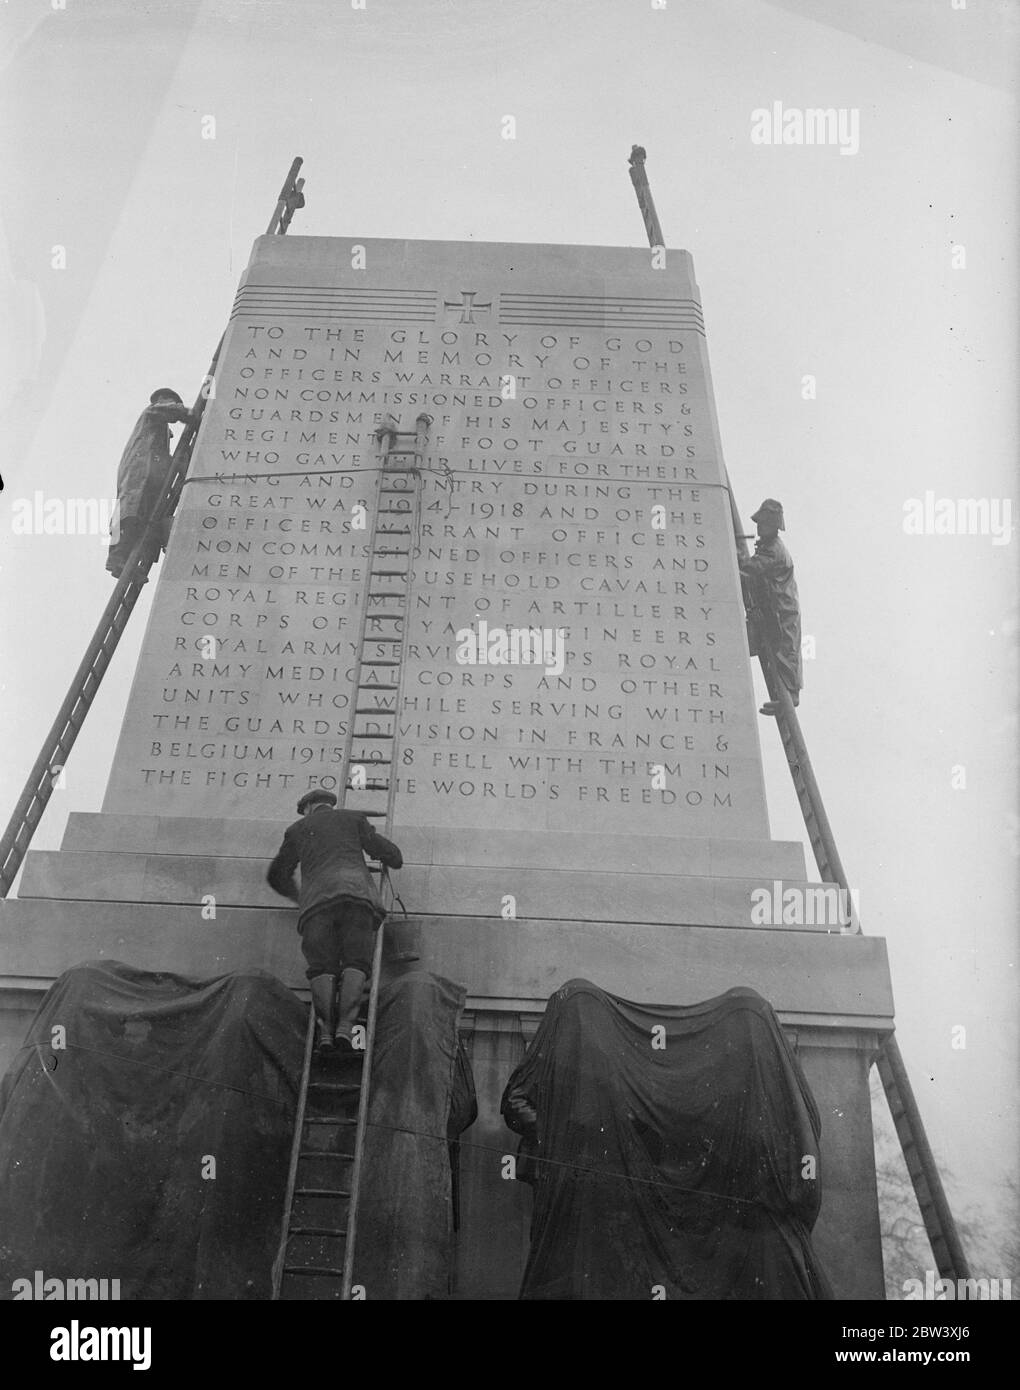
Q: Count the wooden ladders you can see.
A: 3